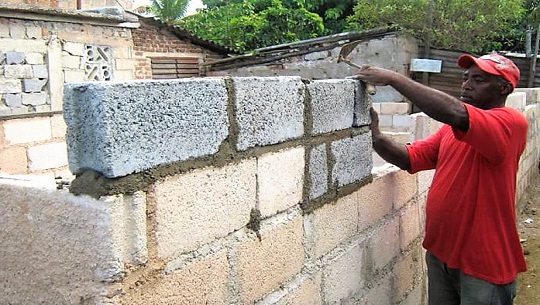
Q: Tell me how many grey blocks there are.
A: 6